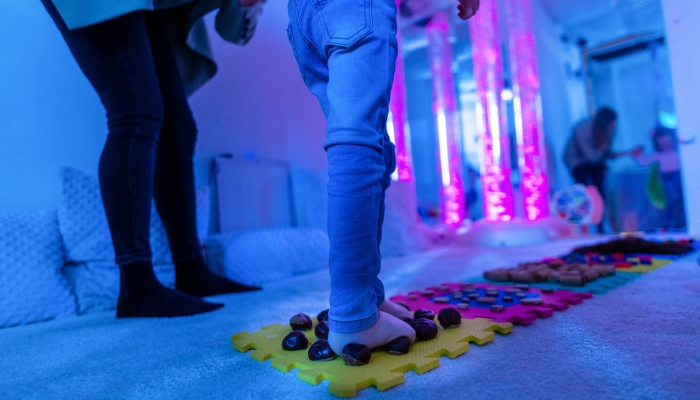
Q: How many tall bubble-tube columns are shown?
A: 4